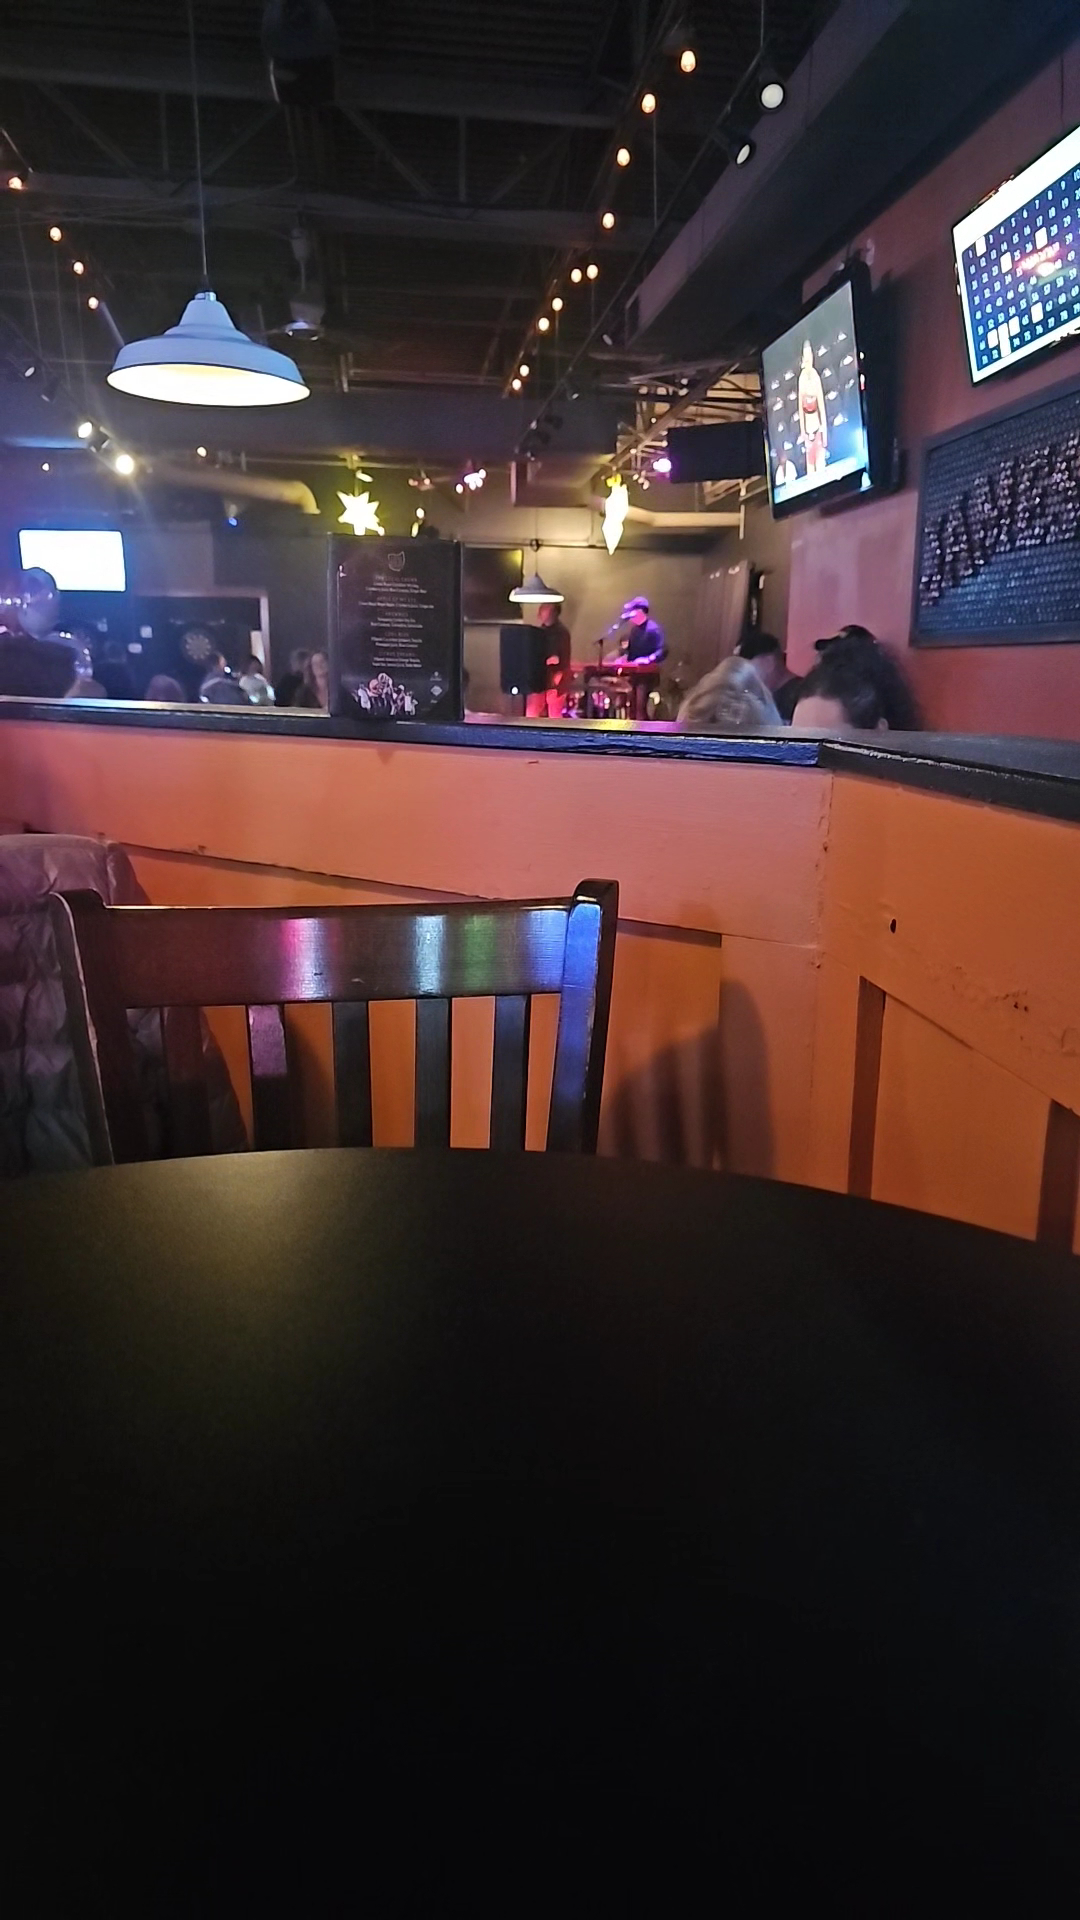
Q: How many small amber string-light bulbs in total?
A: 14